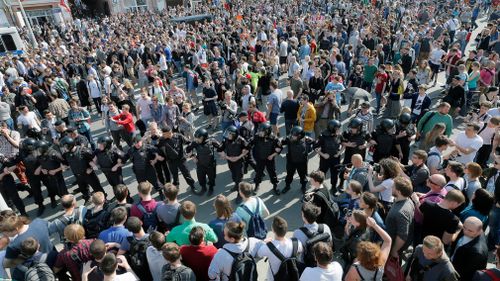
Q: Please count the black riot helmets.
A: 12